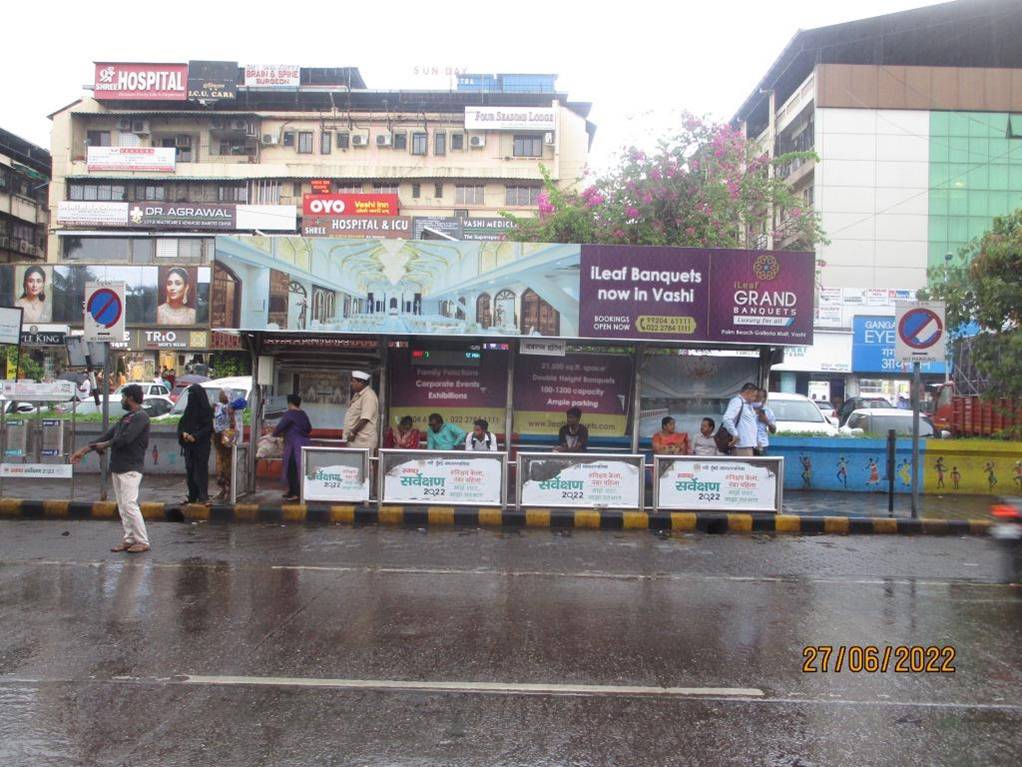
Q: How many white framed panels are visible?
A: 4